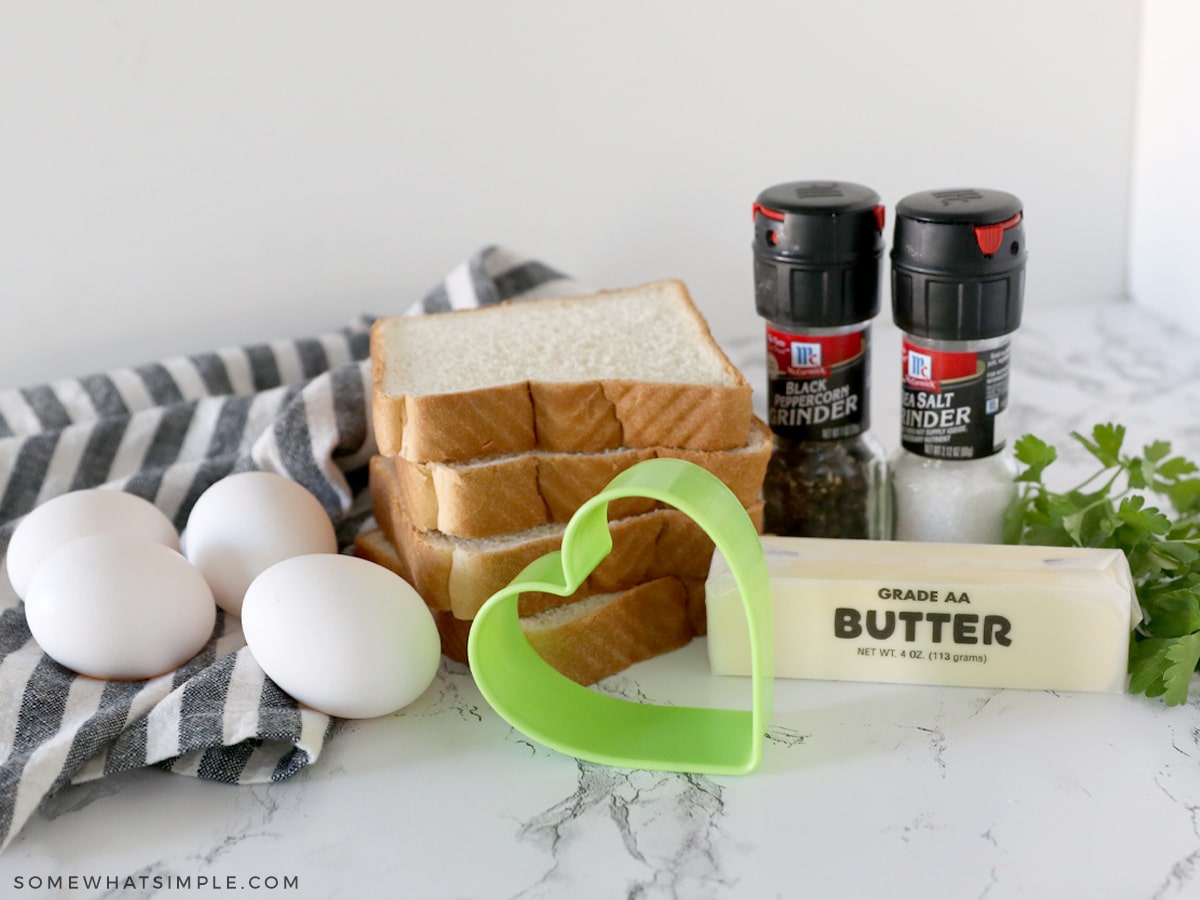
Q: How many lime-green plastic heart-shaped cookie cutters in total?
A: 1